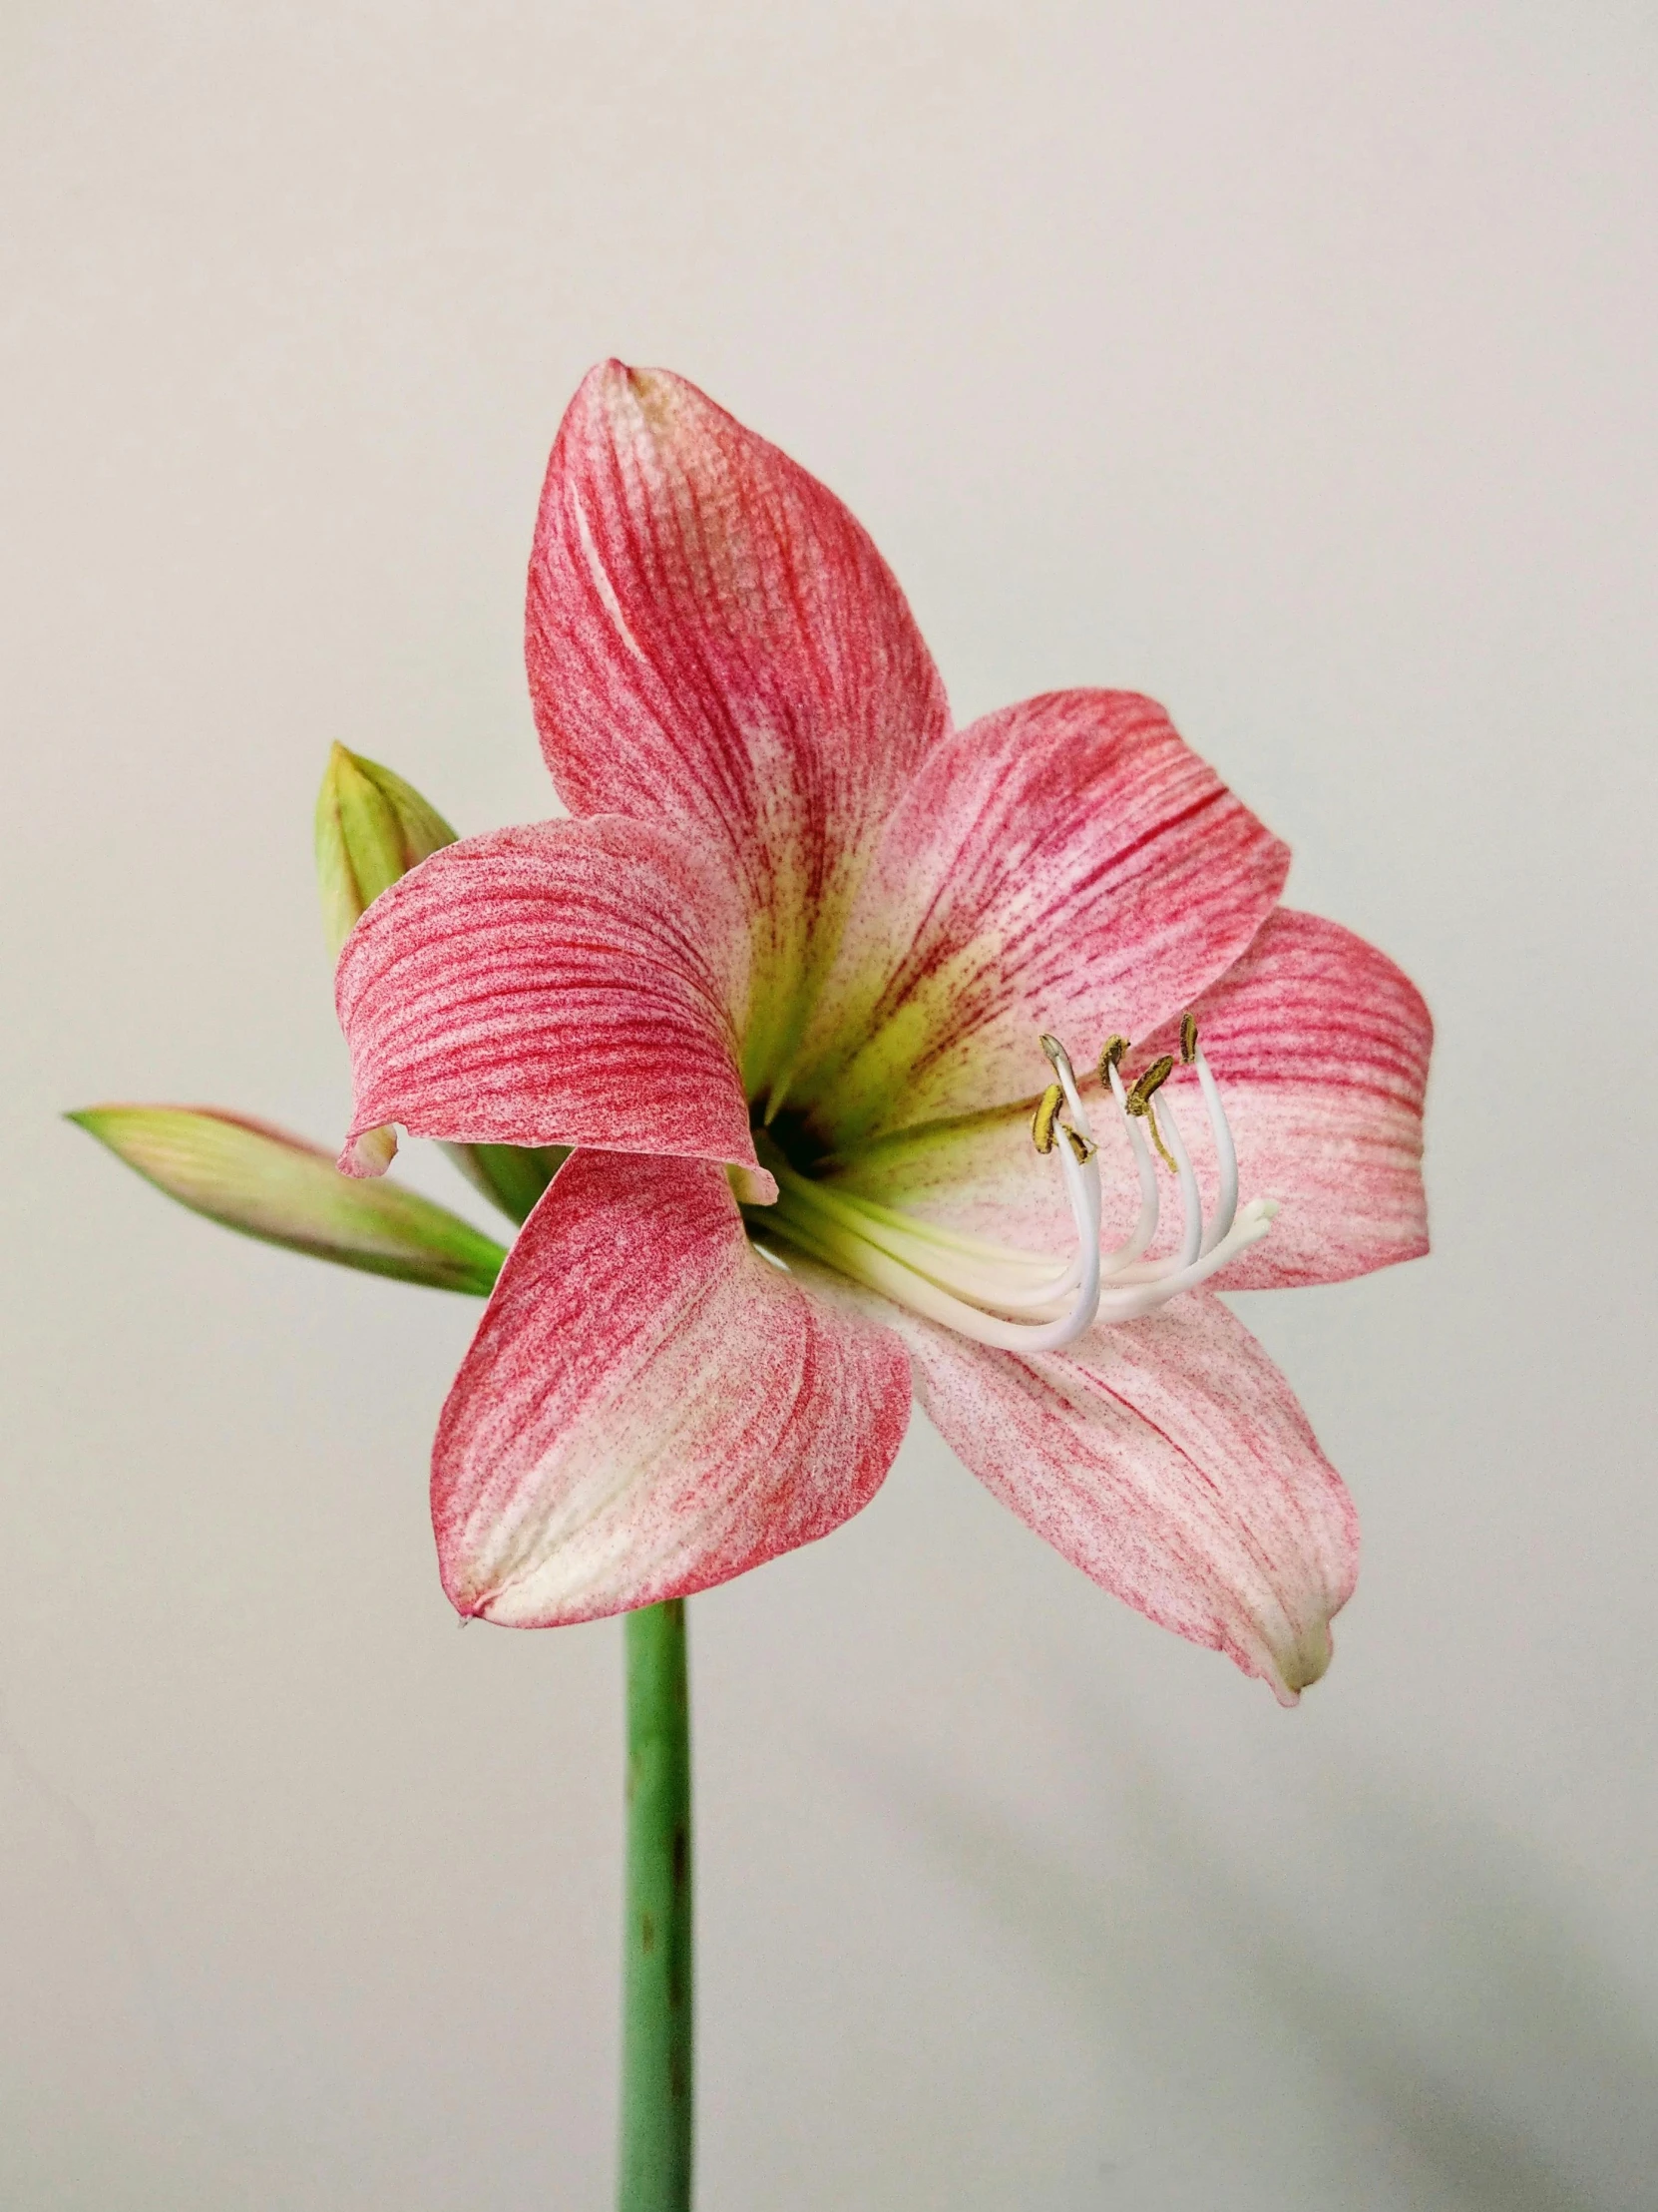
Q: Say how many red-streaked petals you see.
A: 6